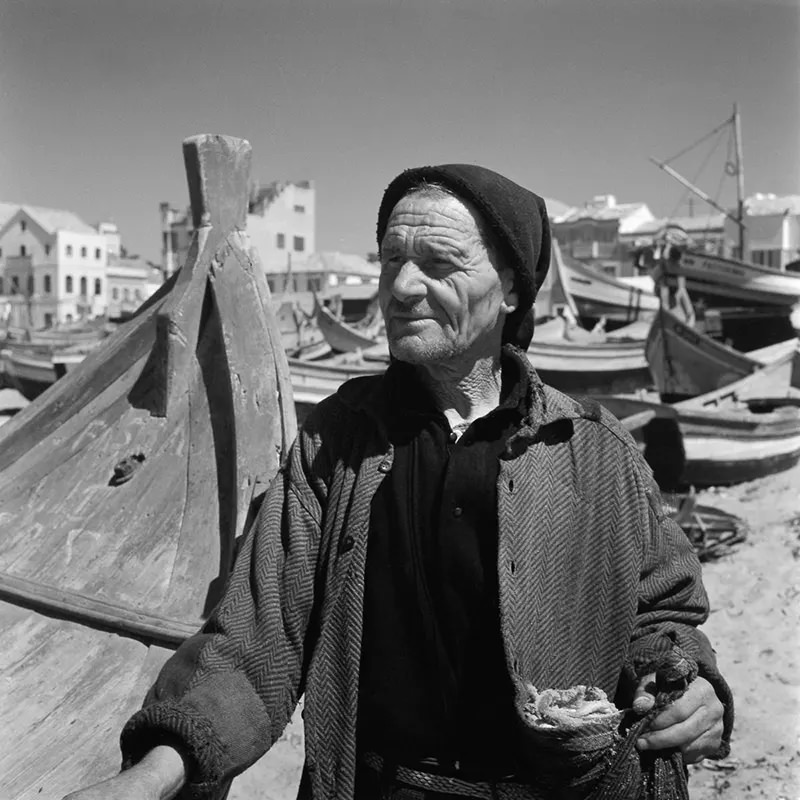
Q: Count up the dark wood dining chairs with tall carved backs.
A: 0